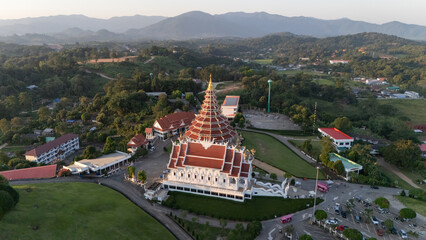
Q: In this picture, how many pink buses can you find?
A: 2